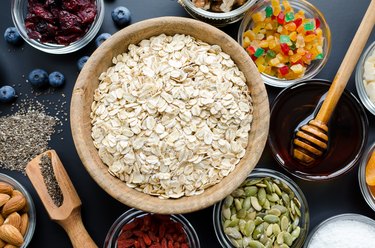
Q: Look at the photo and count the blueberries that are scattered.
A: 7